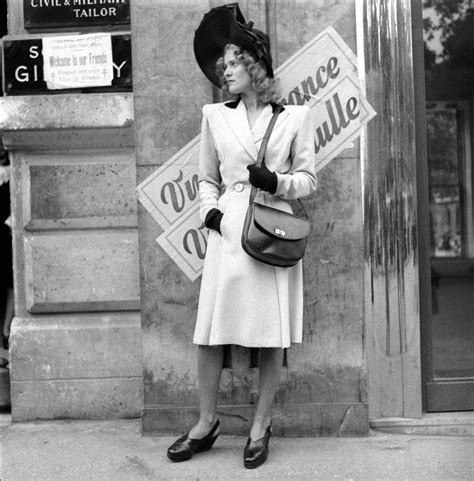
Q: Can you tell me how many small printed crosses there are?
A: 2